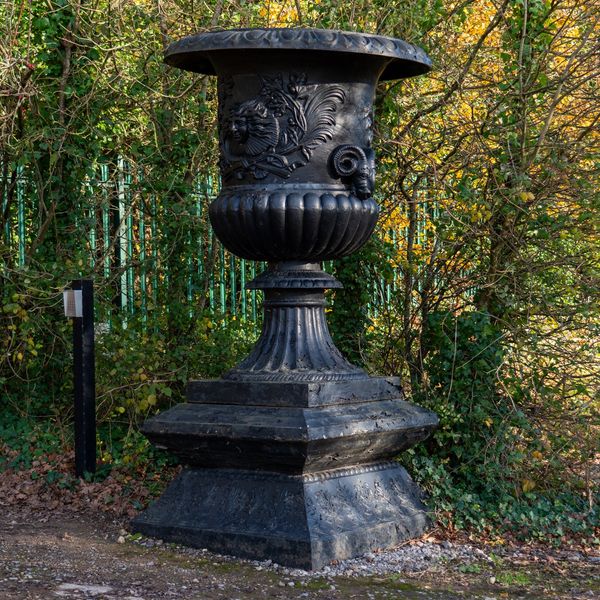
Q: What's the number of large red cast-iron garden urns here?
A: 0